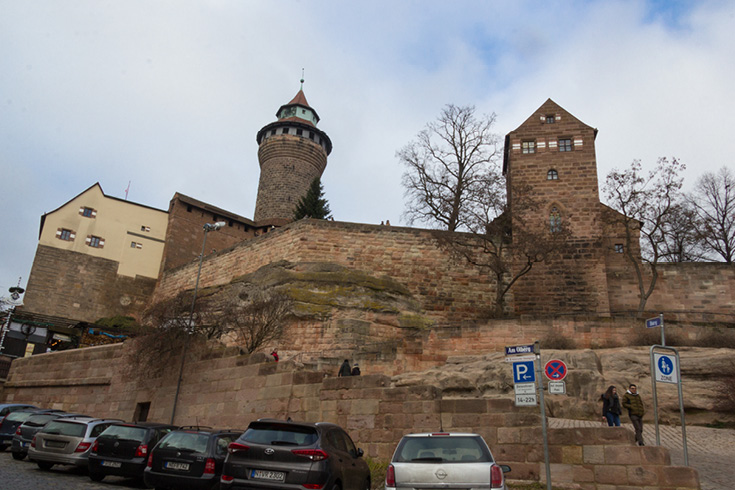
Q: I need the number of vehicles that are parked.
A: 8